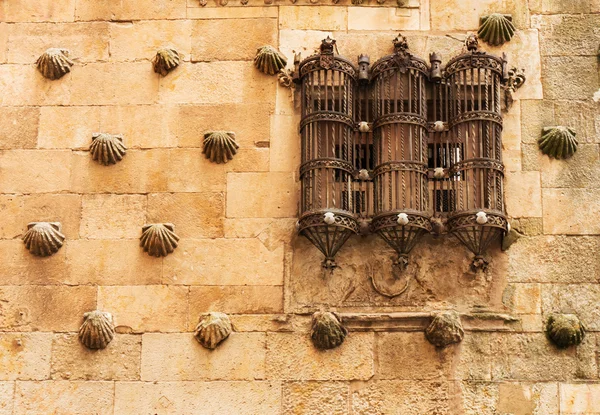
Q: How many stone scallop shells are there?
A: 14